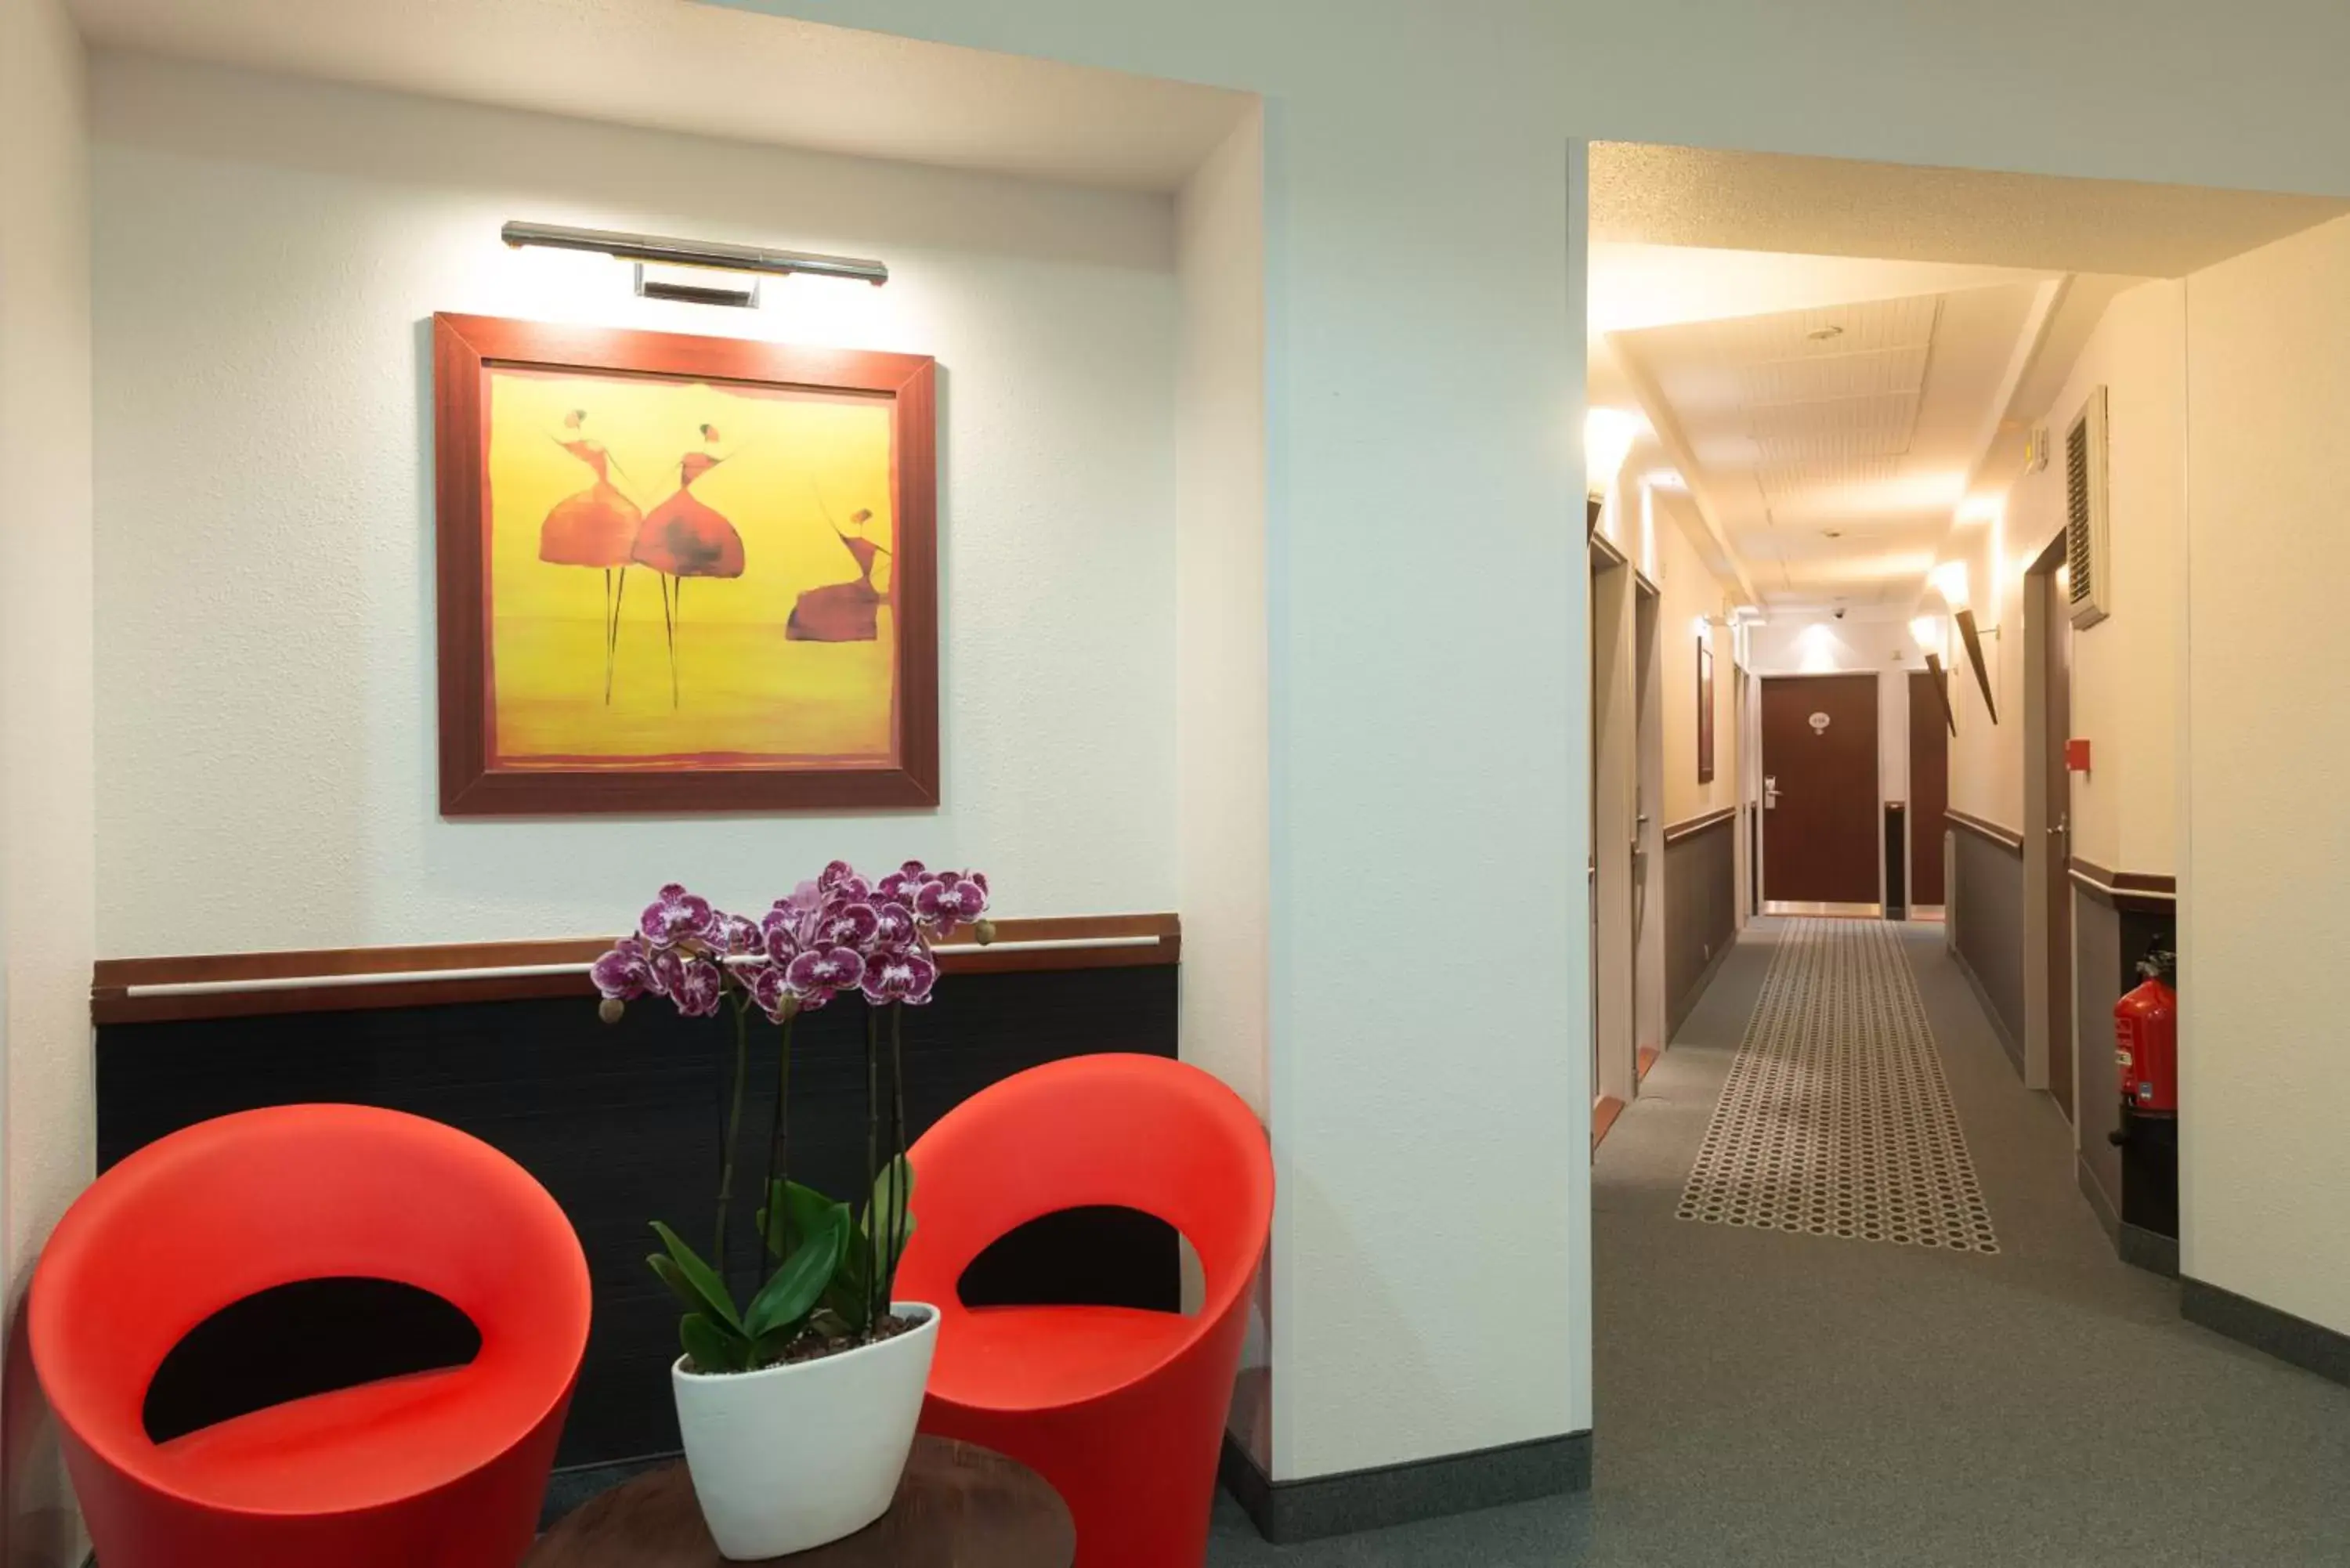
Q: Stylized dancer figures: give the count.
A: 3